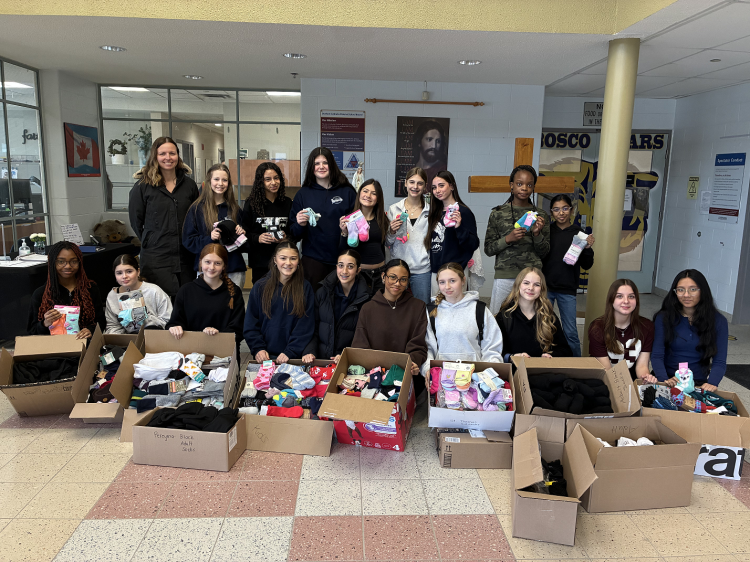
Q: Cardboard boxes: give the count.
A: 12